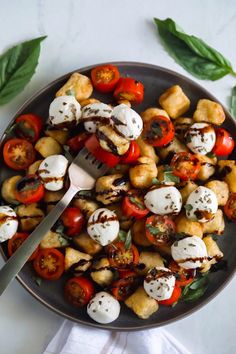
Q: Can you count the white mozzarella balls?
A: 12